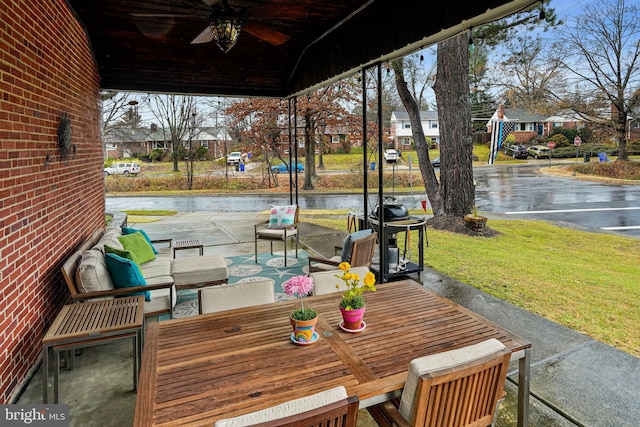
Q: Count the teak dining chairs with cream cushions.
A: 4